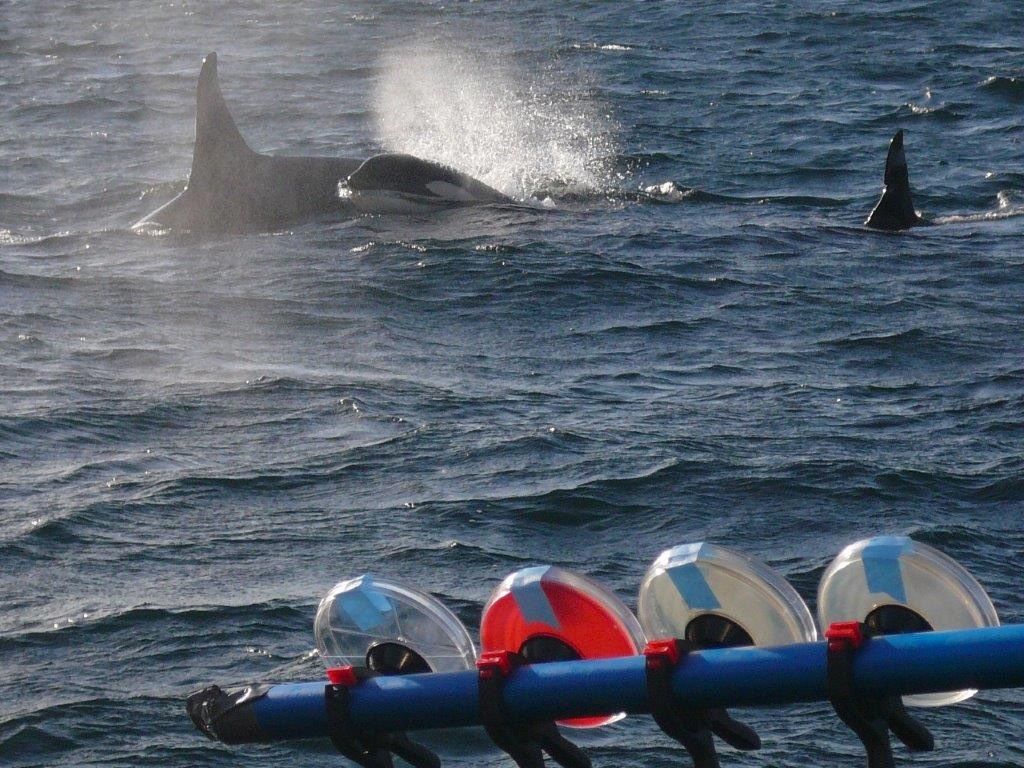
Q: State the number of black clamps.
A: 4